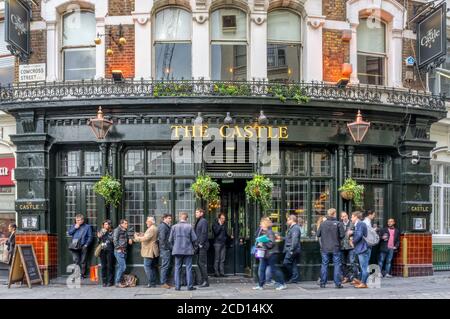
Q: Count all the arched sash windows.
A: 5